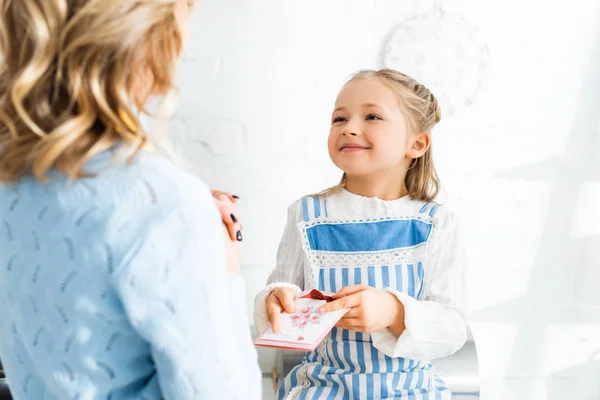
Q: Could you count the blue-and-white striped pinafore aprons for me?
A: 1